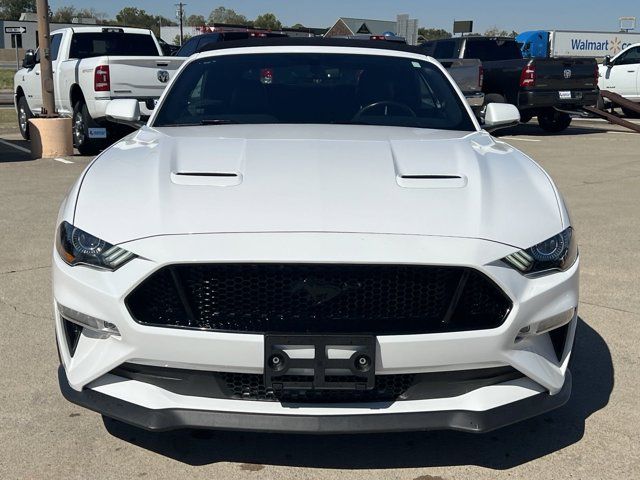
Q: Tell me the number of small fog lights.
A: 2